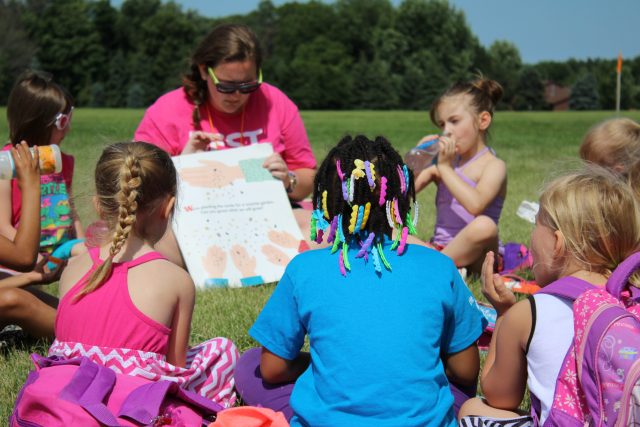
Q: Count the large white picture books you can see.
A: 1